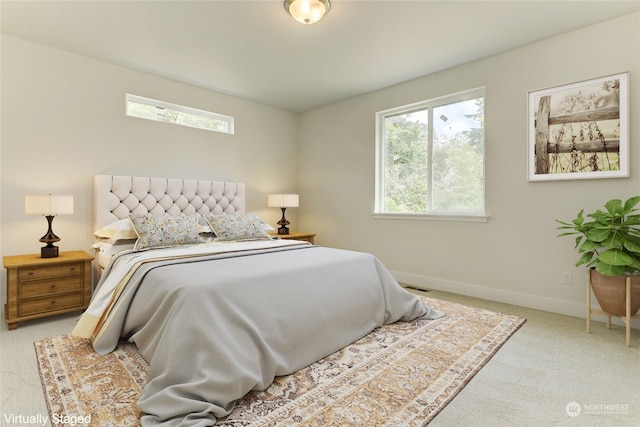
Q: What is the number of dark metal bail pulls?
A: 4